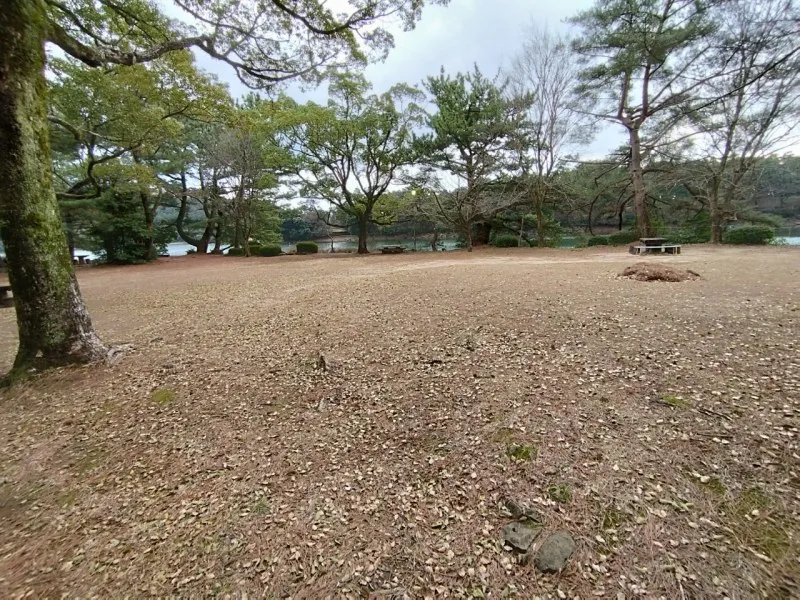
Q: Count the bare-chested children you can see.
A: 0